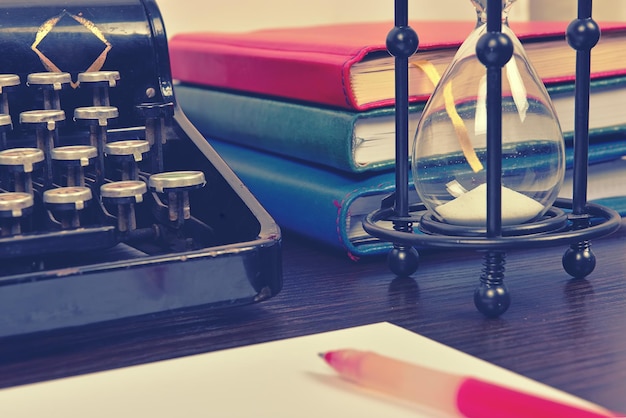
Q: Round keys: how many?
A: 13